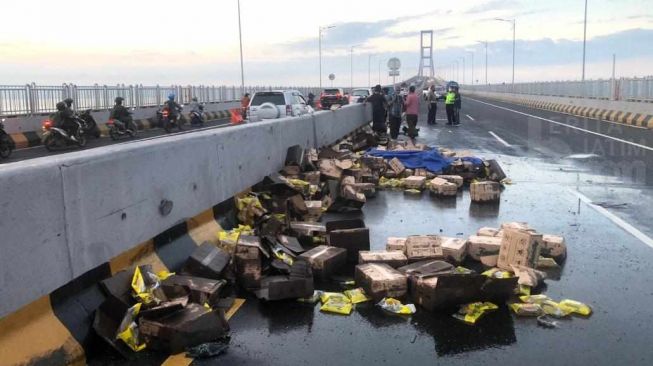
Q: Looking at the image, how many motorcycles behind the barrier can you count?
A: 6